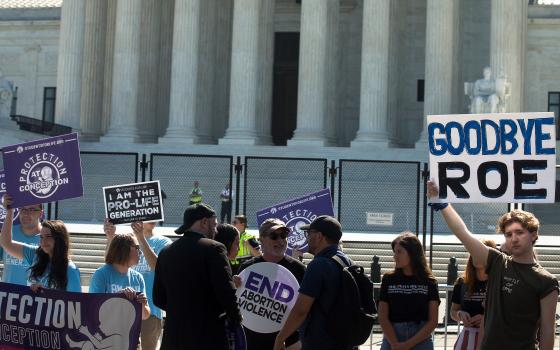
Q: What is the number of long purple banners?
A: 1